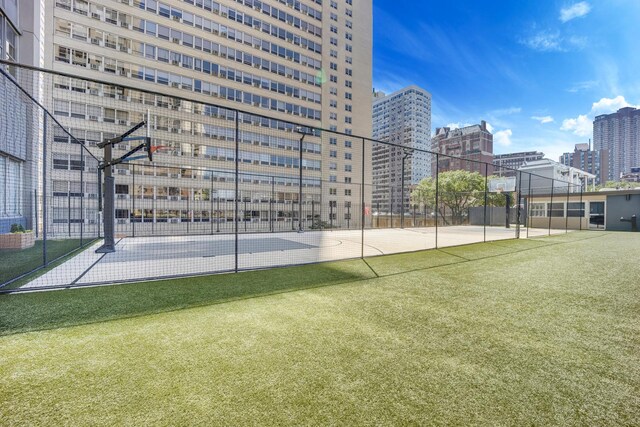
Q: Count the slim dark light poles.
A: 2